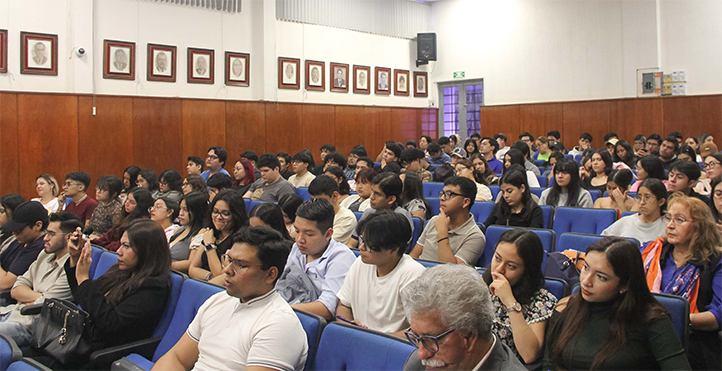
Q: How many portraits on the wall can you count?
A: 13